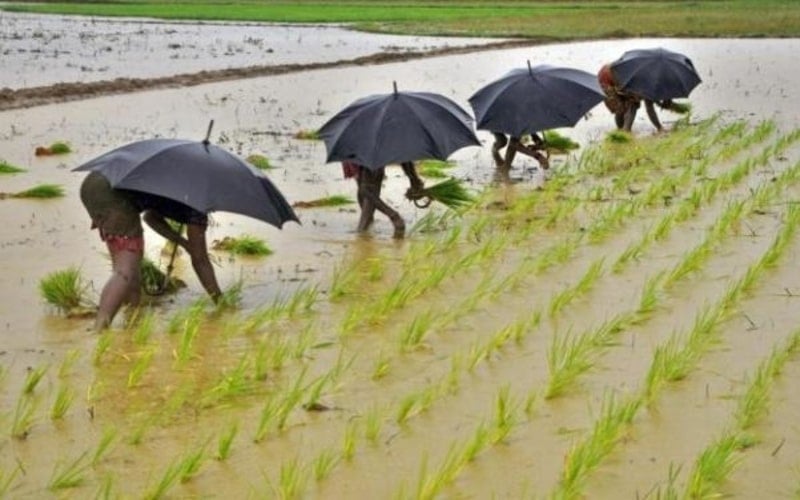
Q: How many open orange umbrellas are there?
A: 0